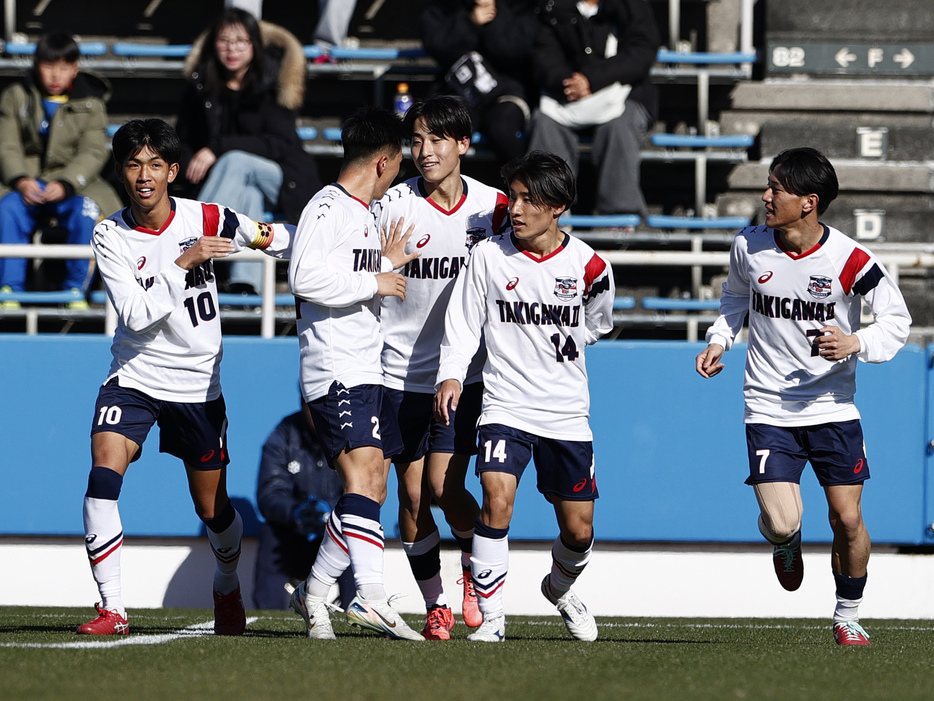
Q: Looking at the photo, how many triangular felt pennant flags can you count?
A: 0